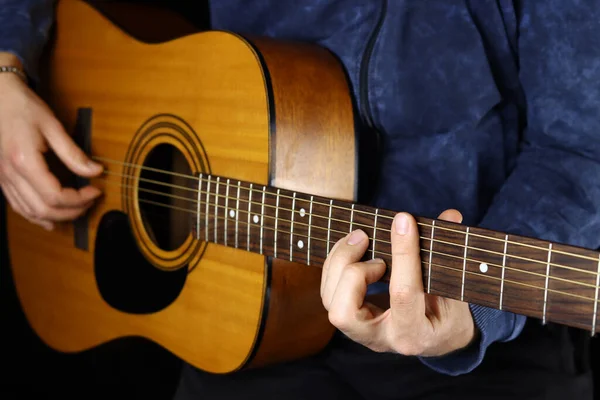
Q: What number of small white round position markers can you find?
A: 5